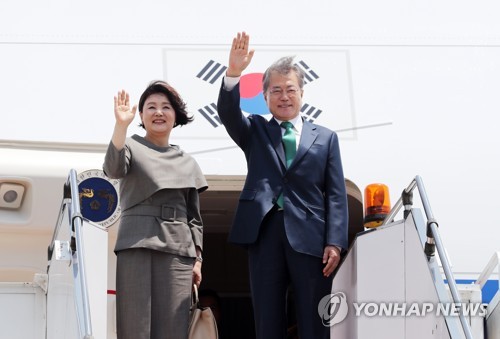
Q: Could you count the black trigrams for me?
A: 4